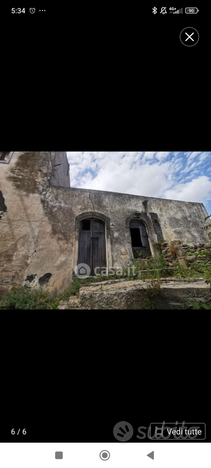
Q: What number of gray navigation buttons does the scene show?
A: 3